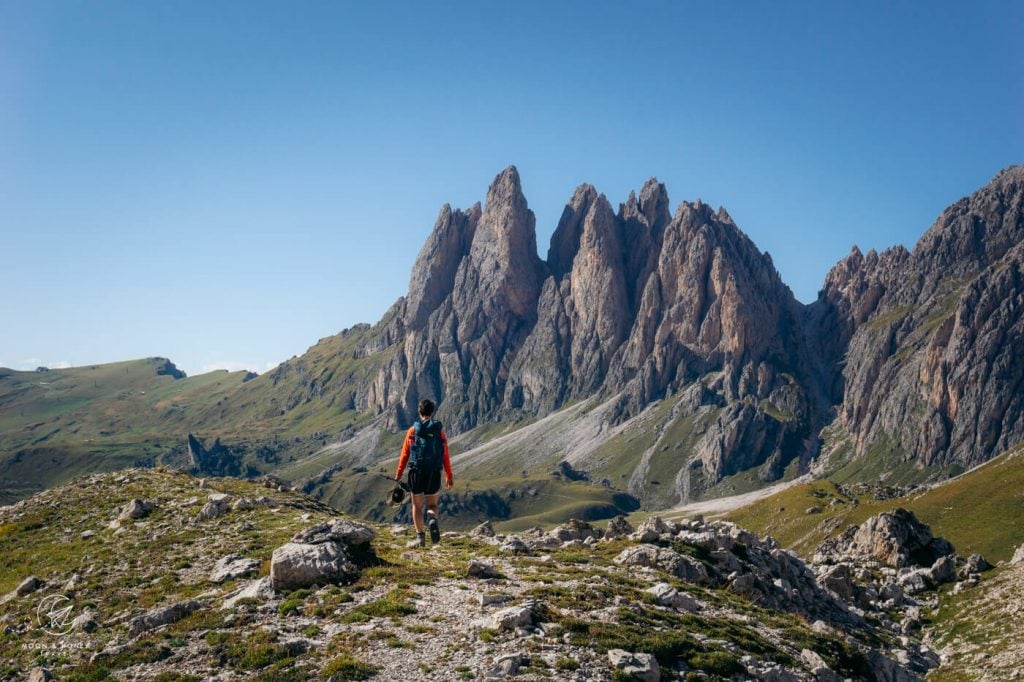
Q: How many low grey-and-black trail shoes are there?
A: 2